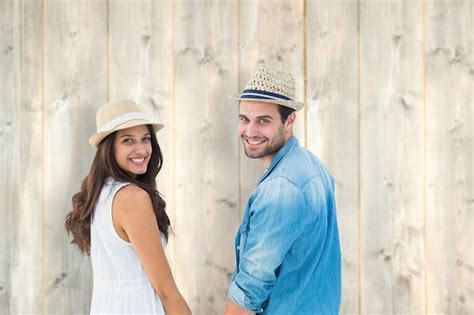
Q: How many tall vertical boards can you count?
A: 8